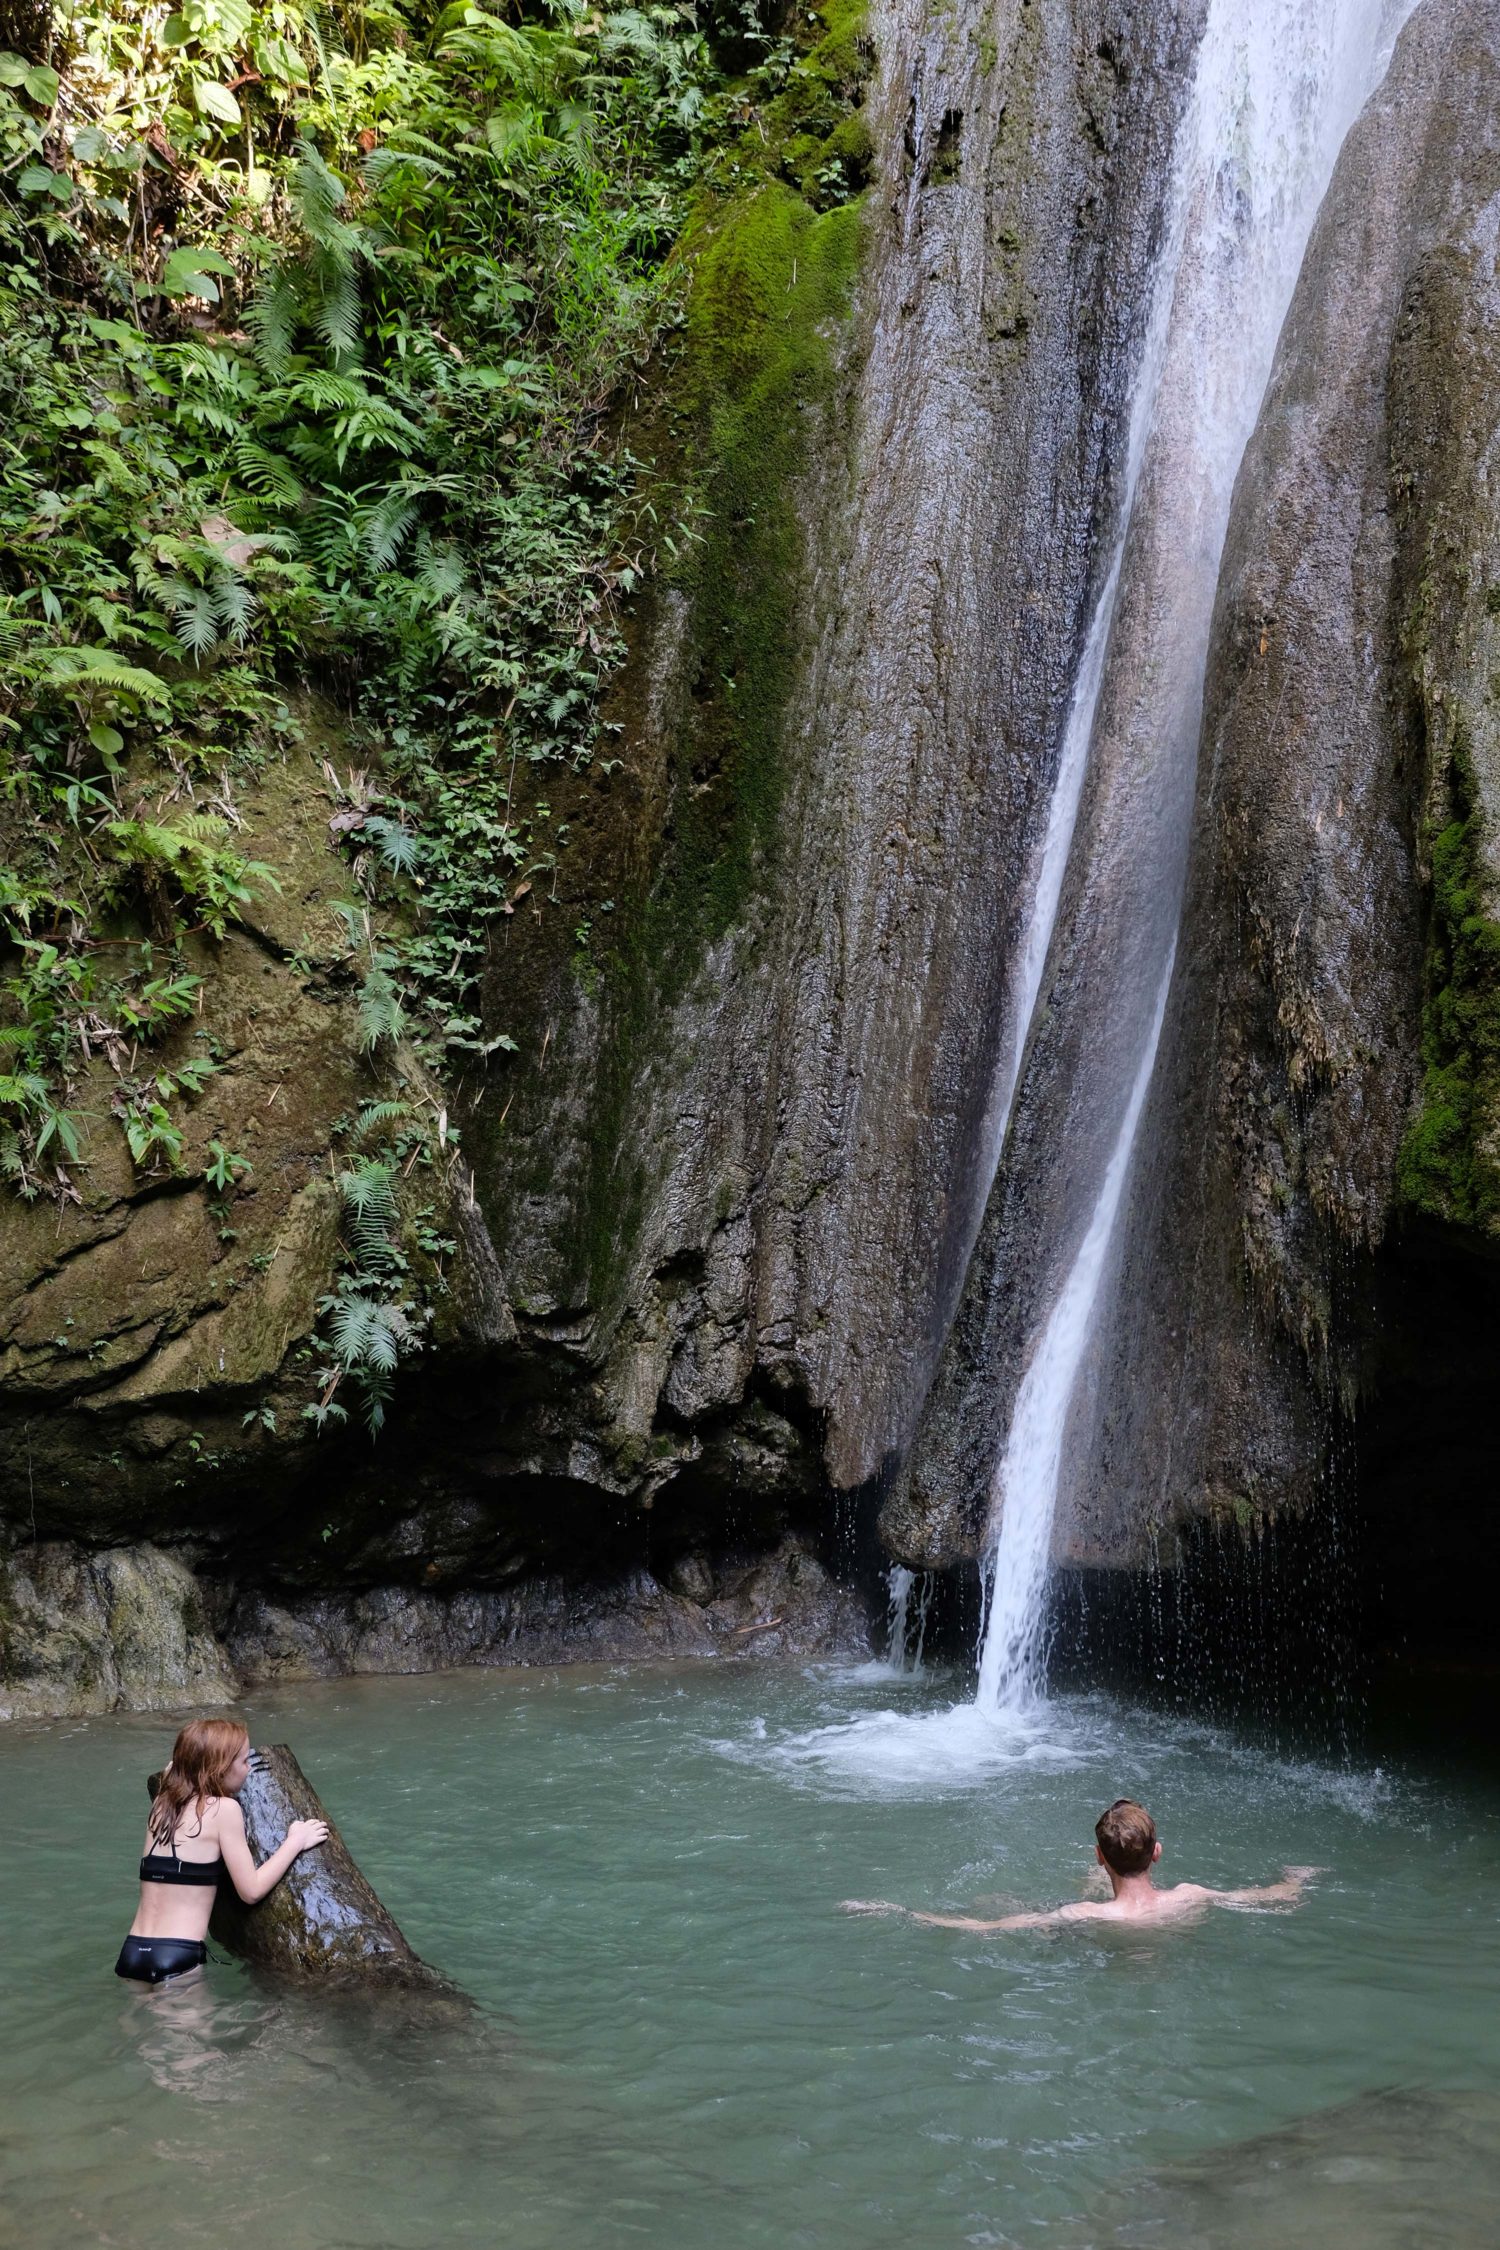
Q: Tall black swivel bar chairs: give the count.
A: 0